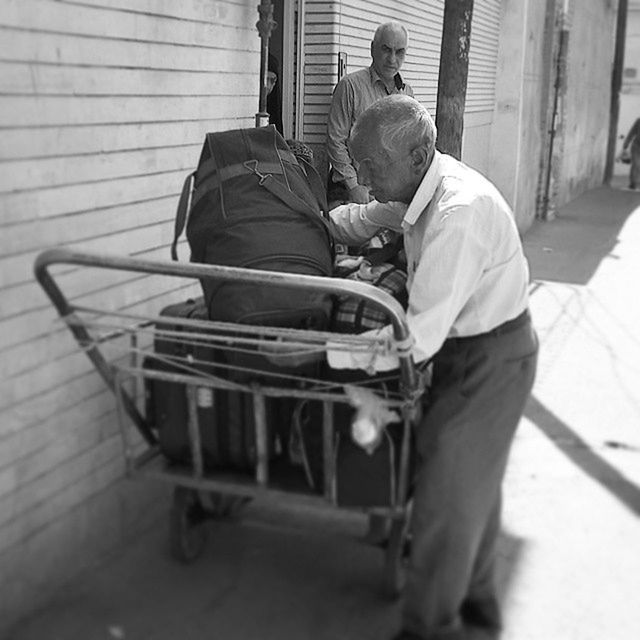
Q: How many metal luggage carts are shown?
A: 1